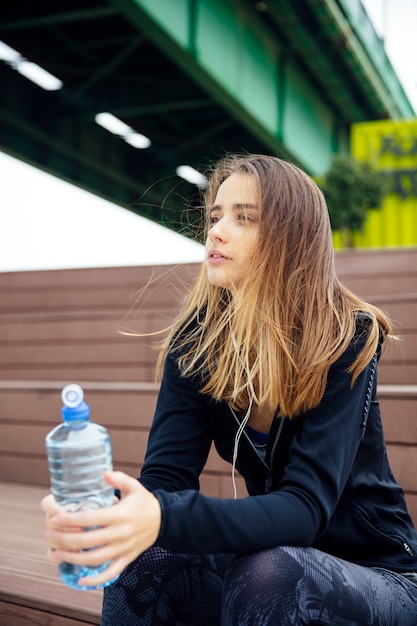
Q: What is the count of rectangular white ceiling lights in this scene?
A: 5